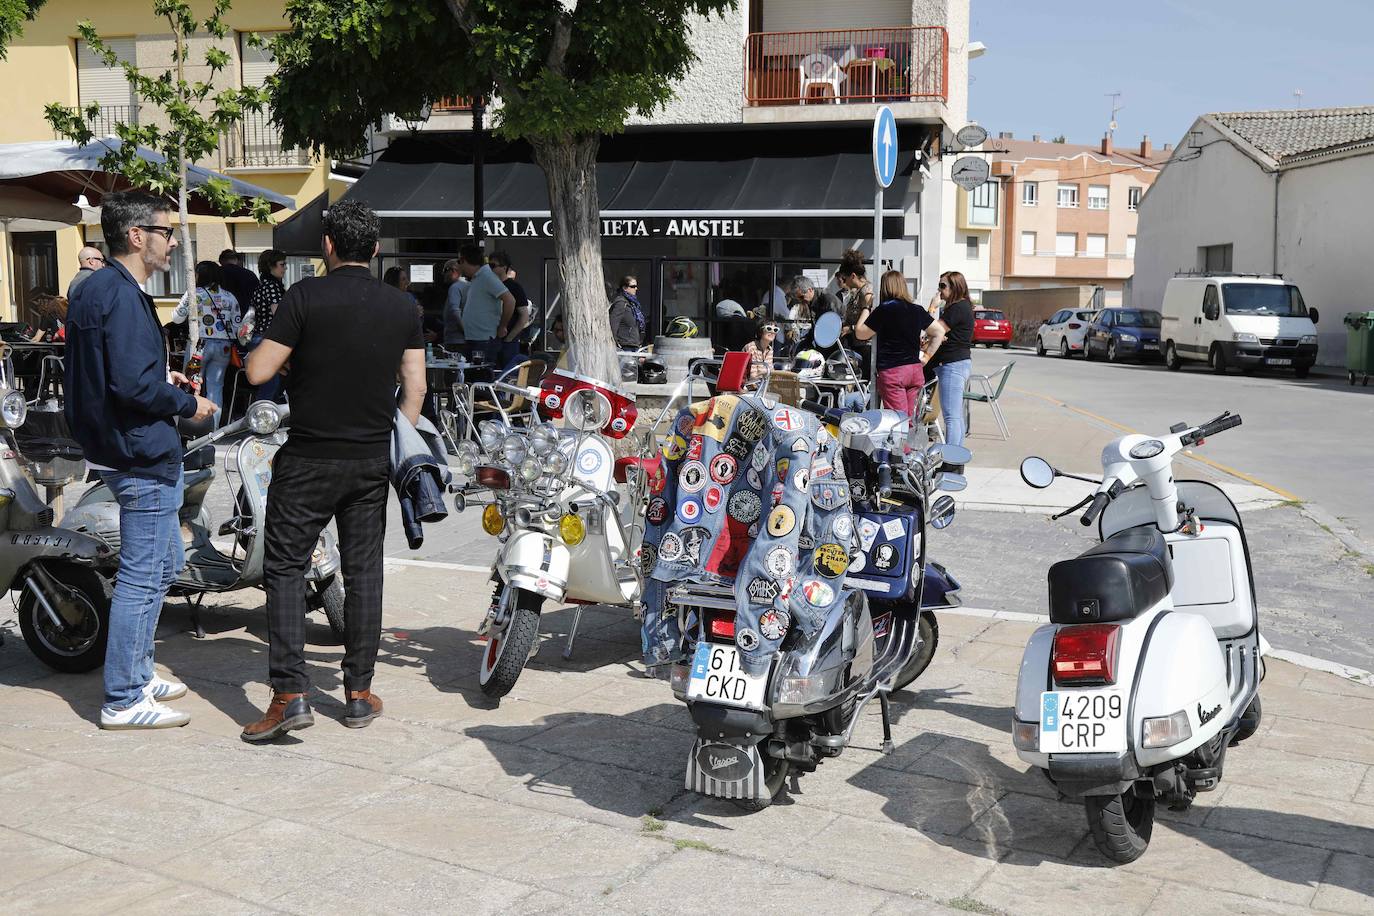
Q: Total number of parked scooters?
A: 5